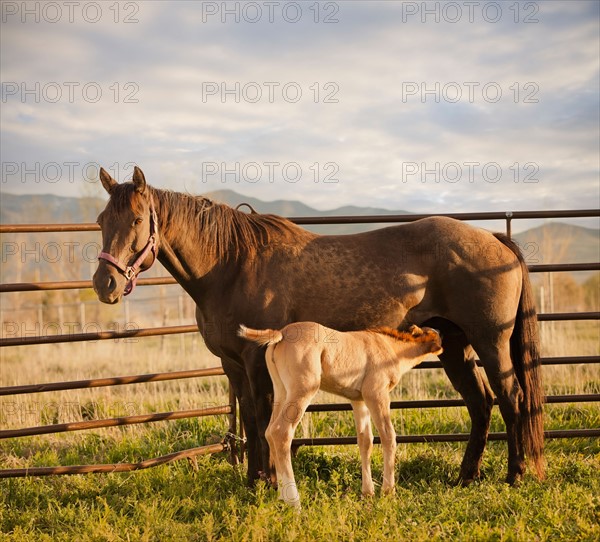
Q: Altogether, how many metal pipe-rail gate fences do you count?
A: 2